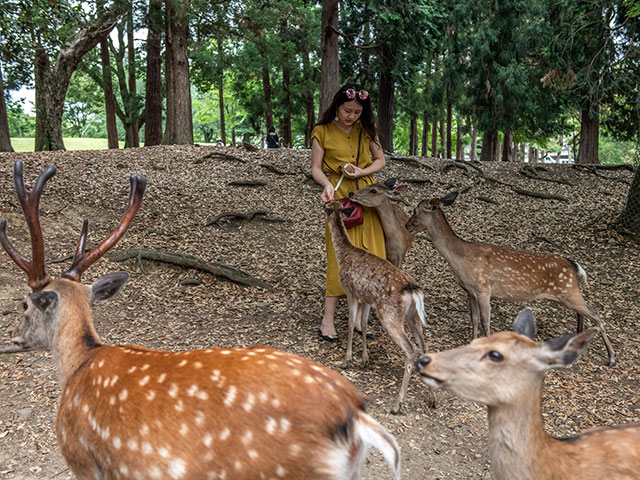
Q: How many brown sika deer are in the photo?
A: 5